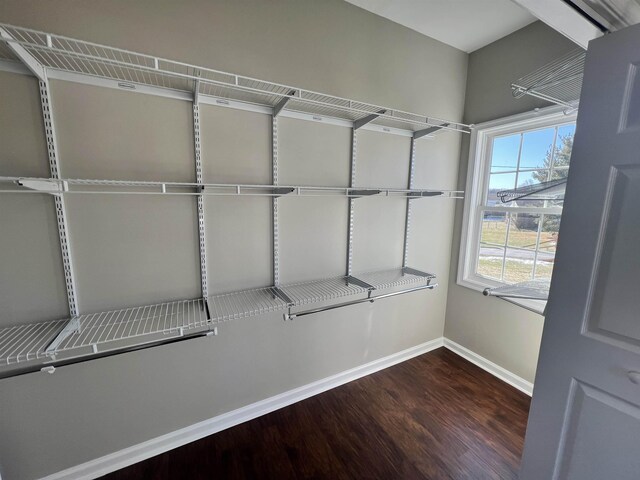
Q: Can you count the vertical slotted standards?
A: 5